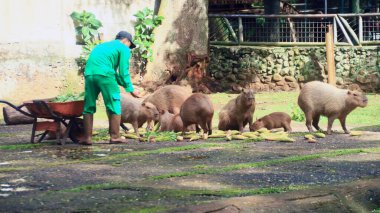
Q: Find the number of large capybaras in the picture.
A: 5